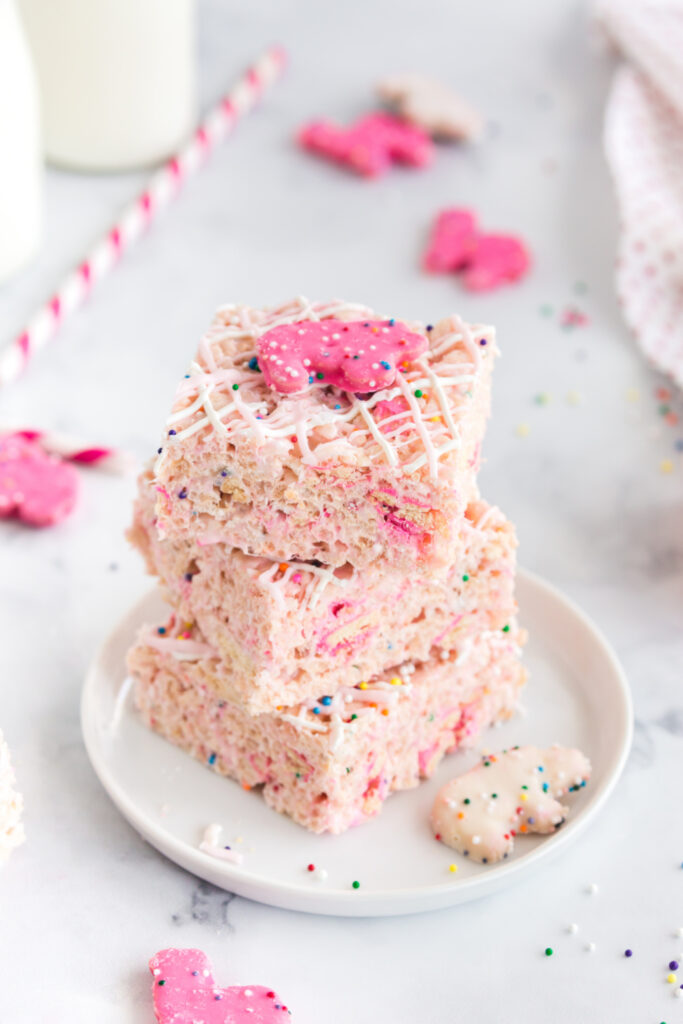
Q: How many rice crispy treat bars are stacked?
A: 3